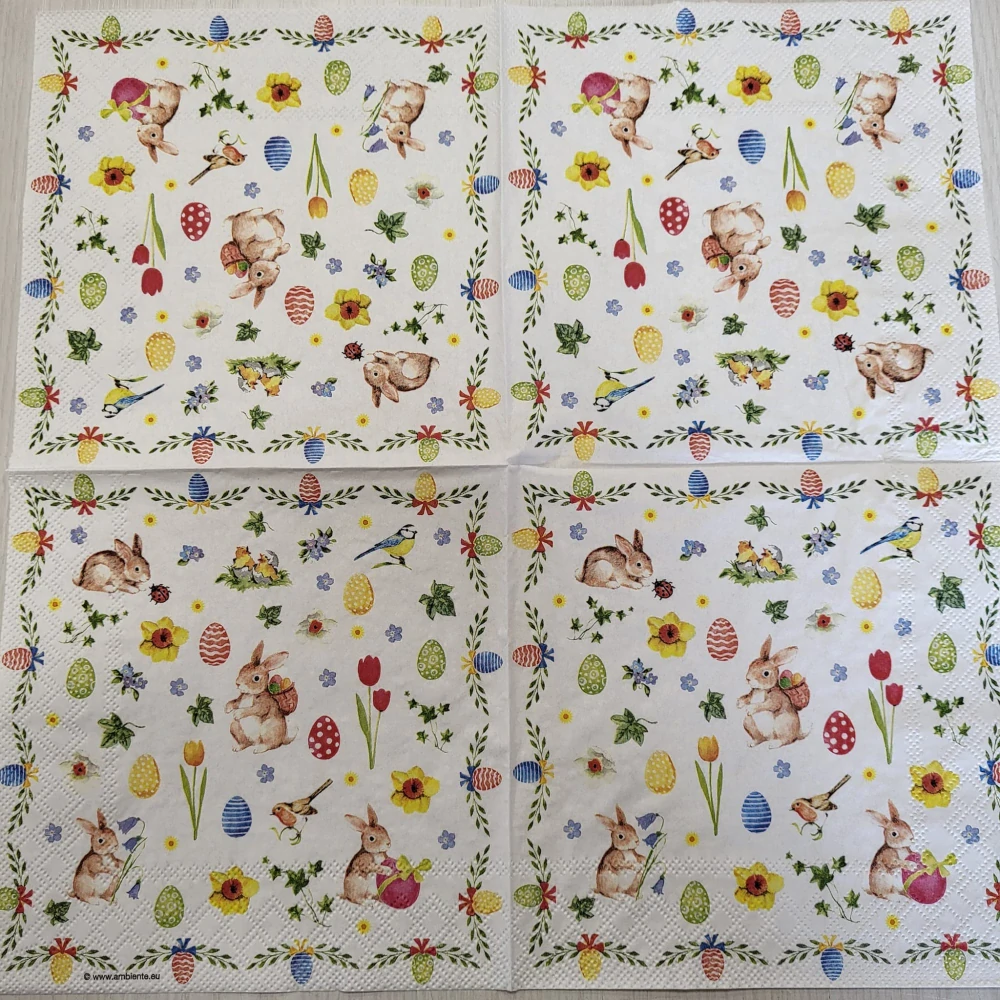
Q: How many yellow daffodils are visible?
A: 12